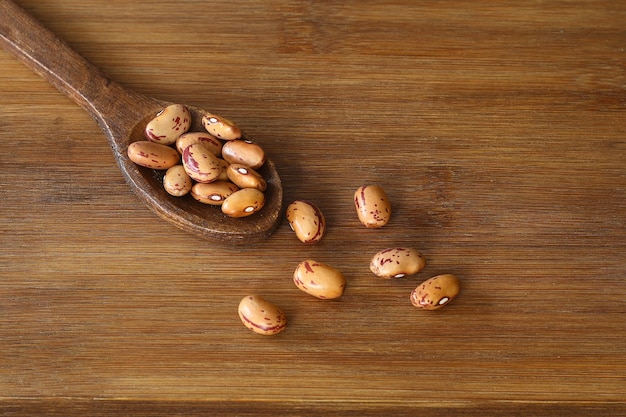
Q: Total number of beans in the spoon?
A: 11